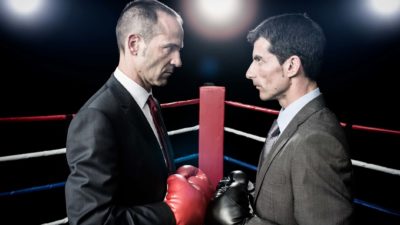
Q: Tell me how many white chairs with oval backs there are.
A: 0